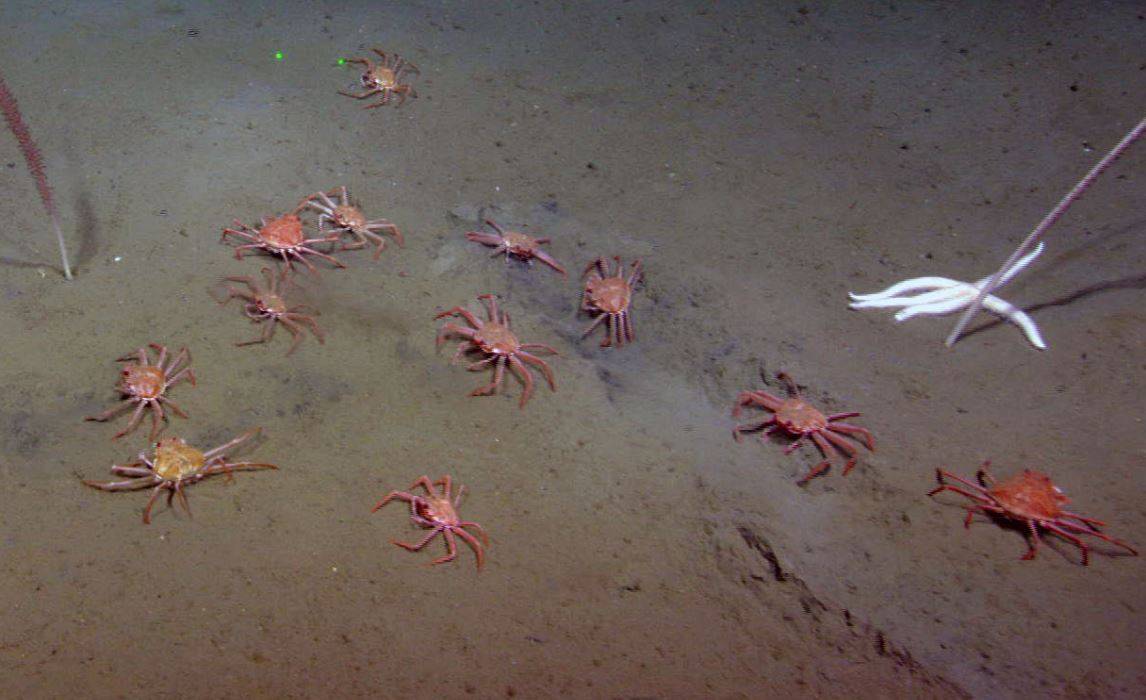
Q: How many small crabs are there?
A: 12